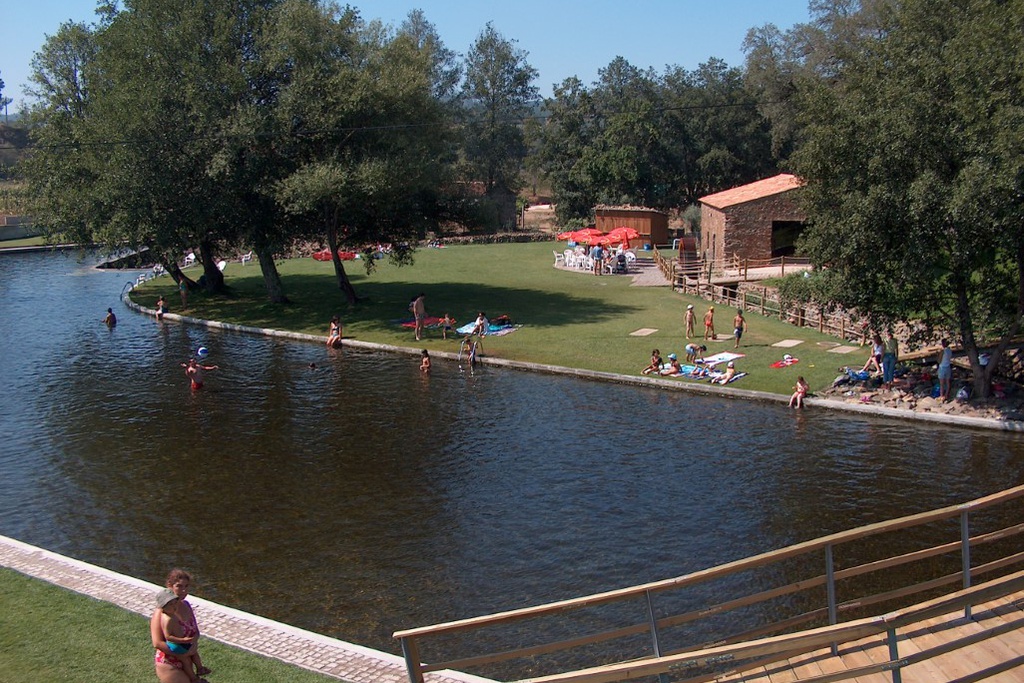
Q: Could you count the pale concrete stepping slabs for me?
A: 4